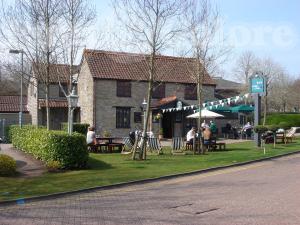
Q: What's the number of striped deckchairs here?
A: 3